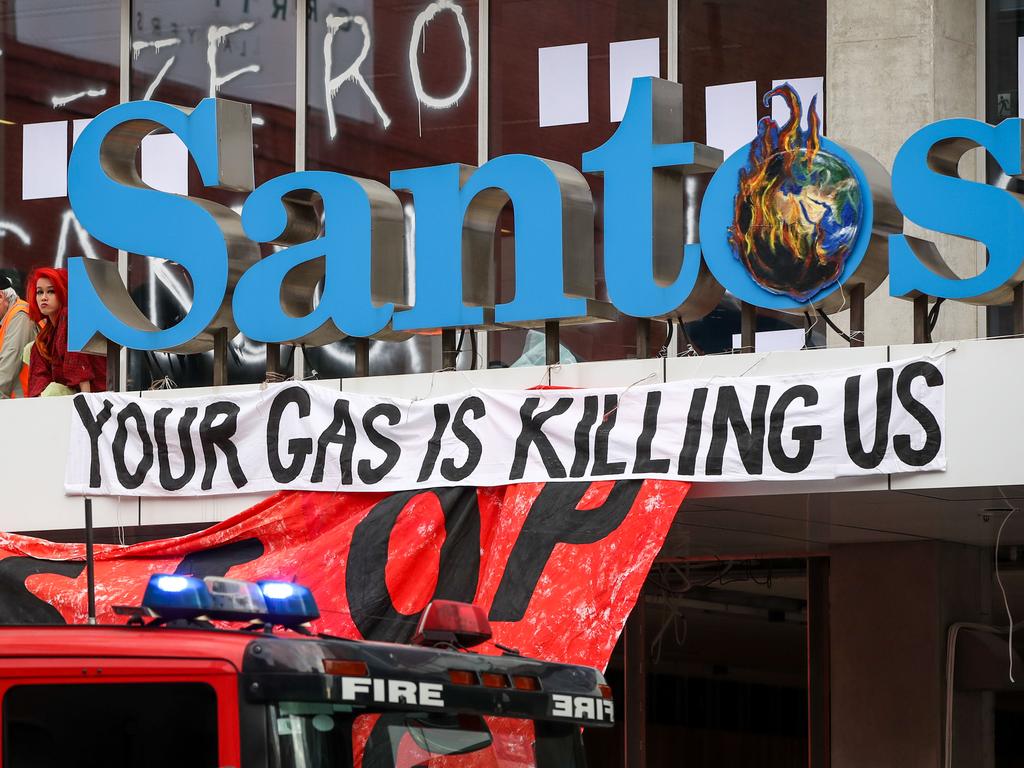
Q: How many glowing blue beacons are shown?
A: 2